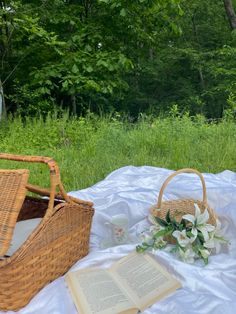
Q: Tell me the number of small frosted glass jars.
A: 1